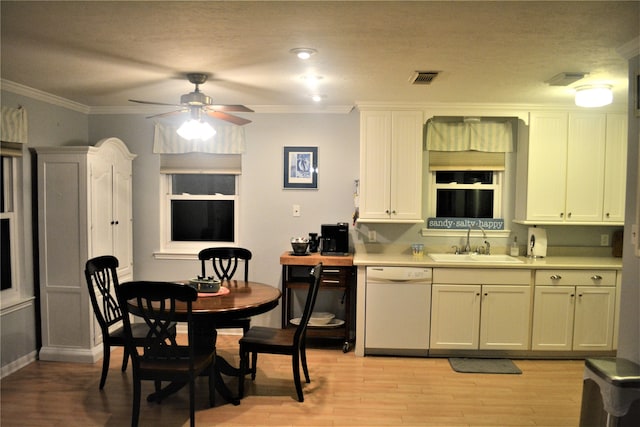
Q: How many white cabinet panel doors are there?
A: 11